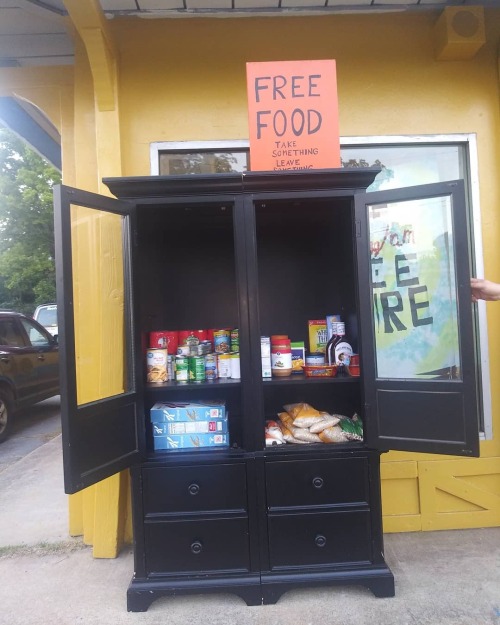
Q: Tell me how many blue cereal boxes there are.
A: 3